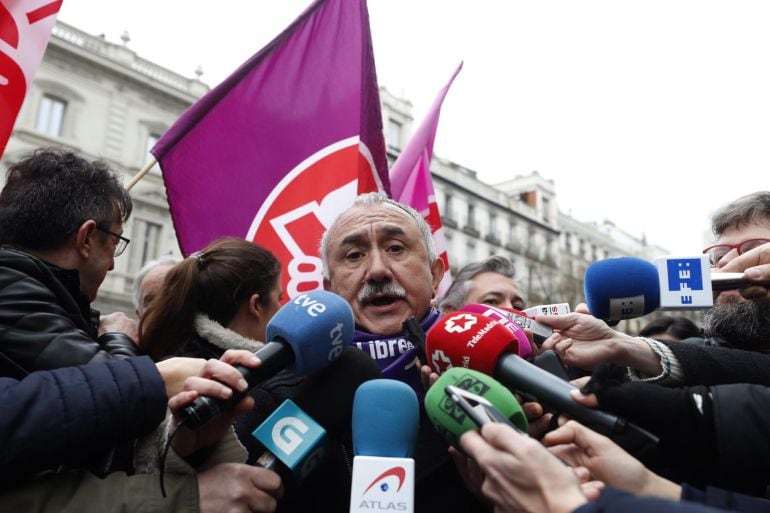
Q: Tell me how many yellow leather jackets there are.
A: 0